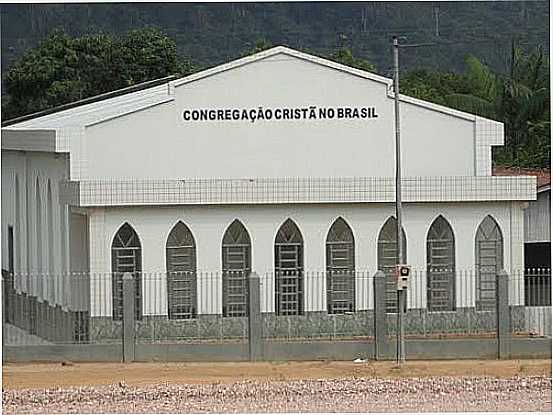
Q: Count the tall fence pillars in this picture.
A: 4